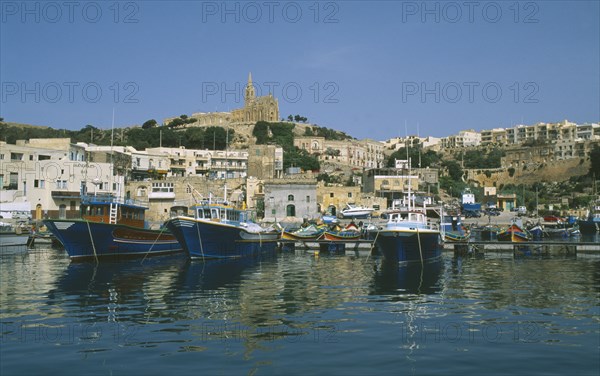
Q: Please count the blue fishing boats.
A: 3